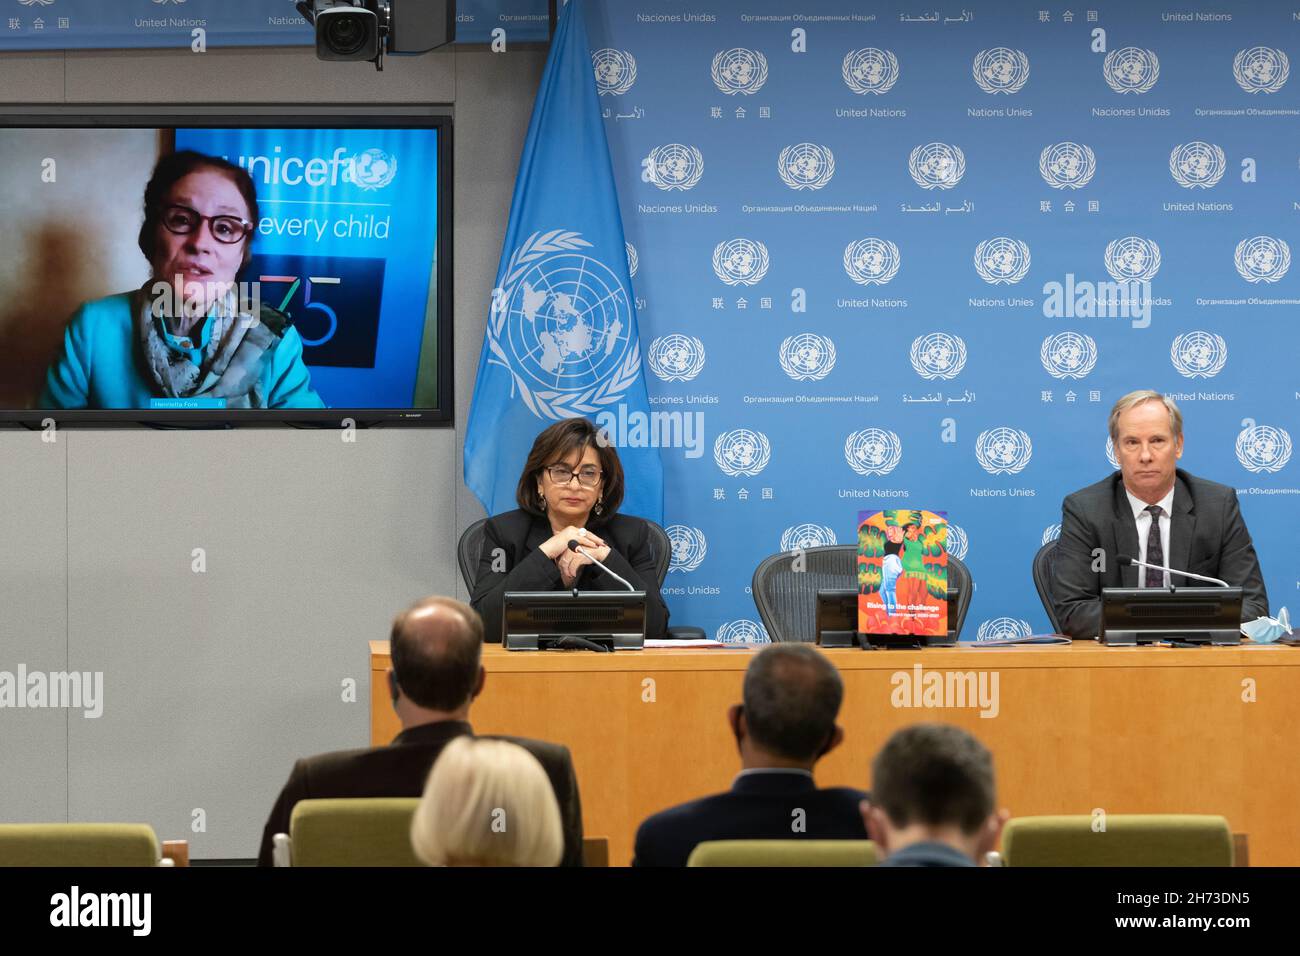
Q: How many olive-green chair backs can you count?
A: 4